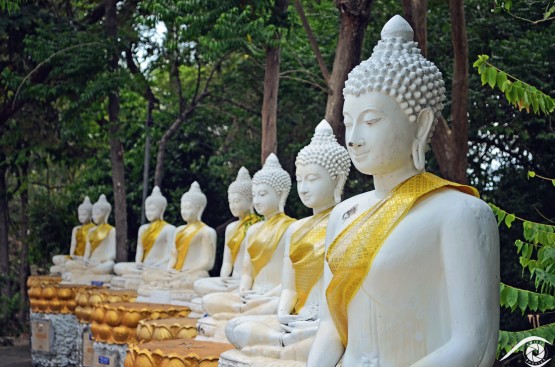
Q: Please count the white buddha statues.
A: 8